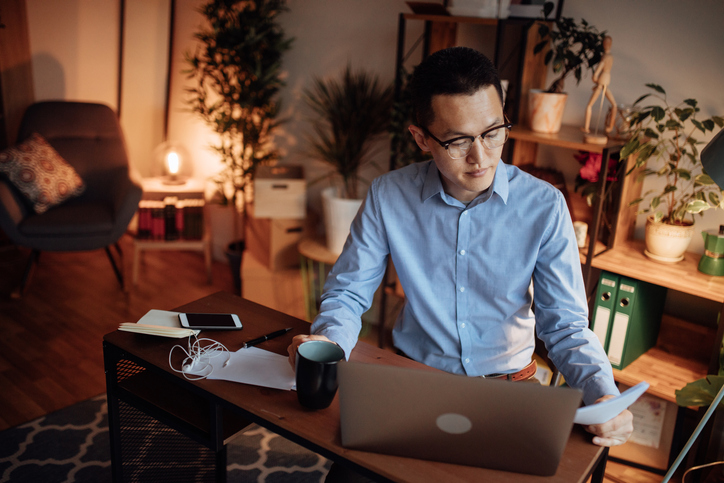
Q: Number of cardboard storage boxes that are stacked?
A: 3